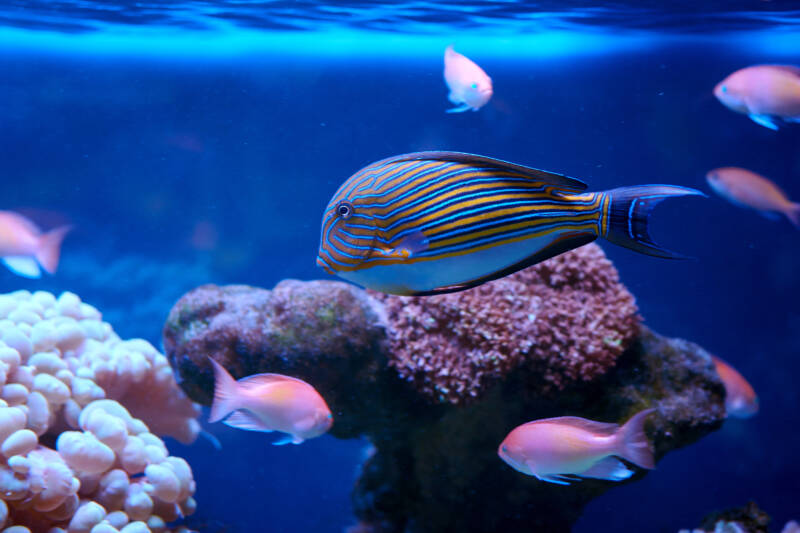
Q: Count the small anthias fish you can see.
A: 7